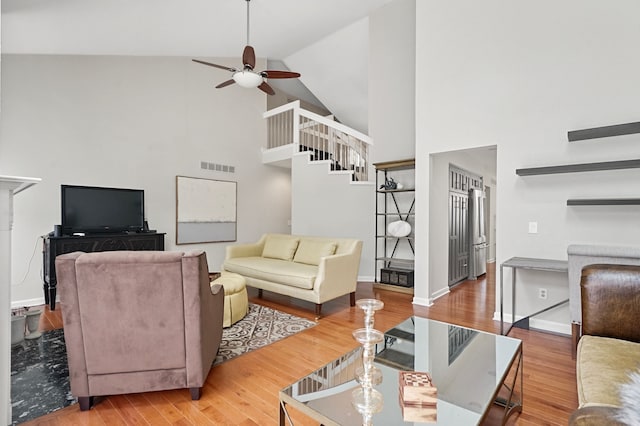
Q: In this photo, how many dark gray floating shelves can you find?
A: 3